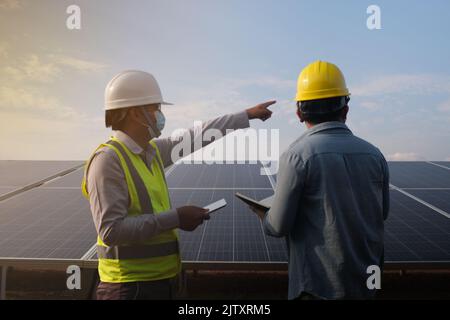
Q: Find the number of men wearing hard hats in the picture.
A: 2